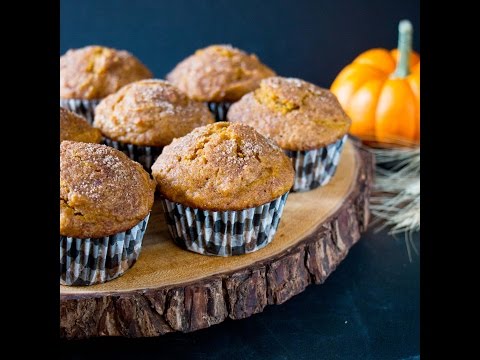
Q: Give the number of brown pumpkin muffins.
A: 7